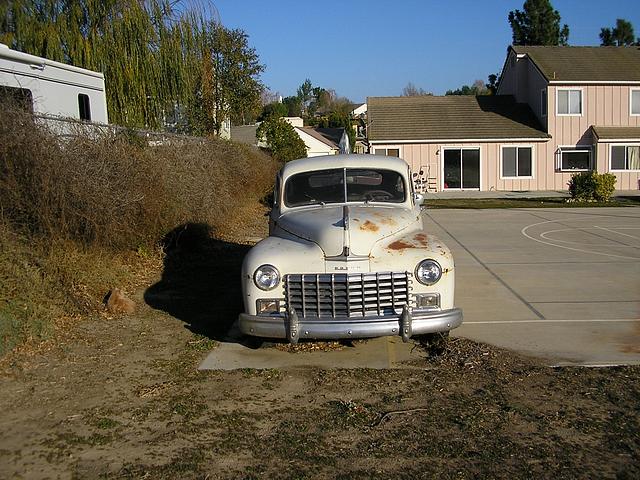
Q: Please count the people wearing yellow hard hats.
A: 0